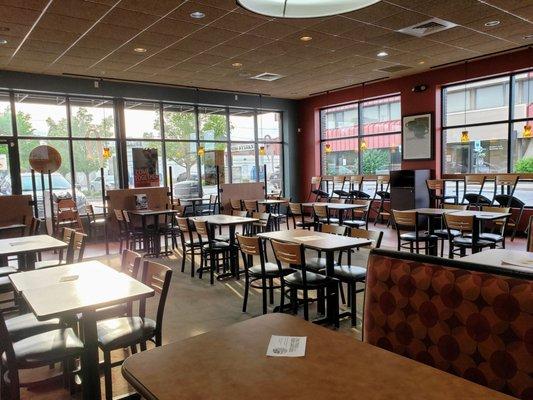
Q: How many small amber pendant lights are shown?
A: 7